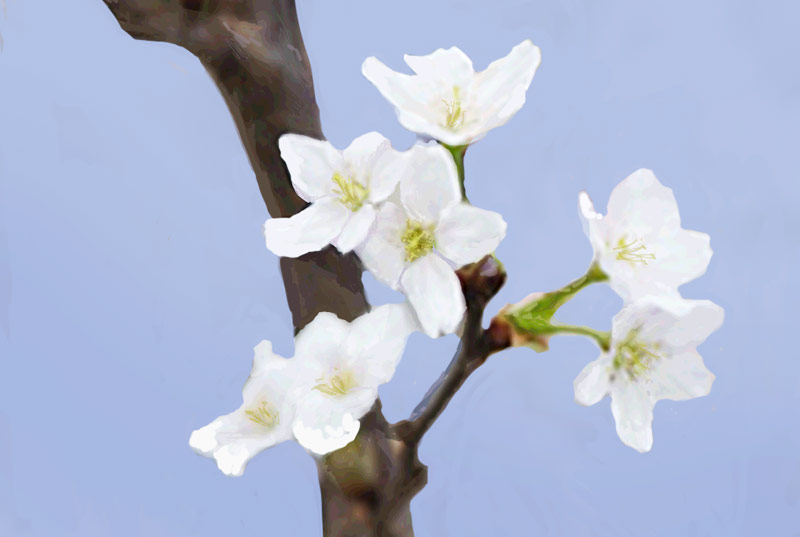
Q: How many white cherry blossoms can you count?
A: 7